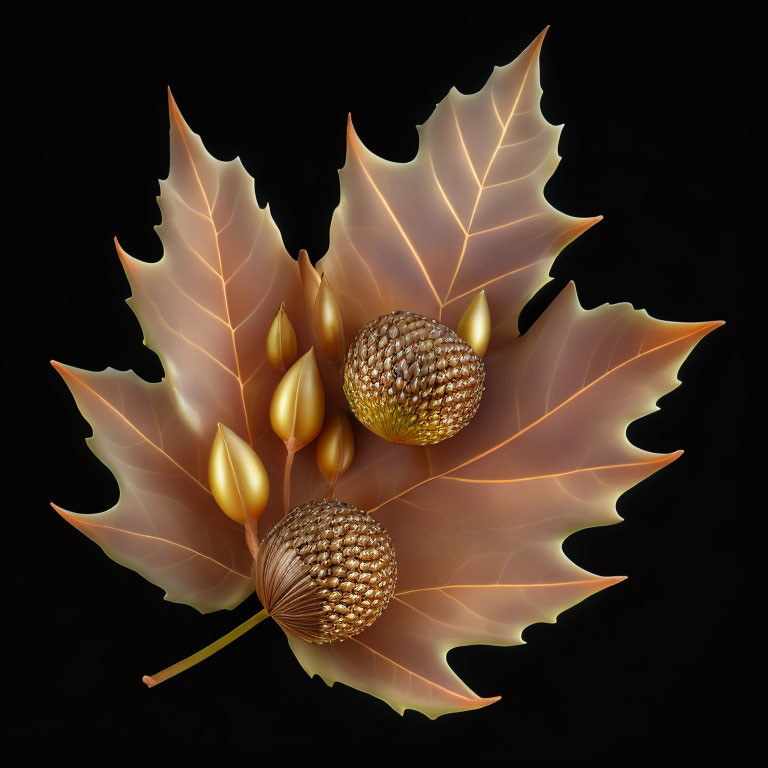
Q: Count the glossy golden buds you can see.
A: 6